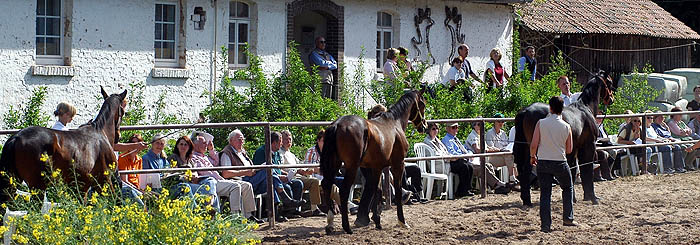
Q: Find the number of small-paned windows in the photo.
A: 4